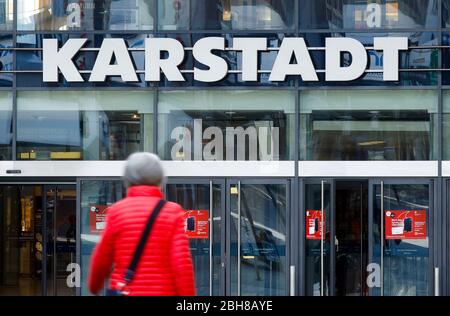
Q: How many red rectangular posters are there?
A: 4